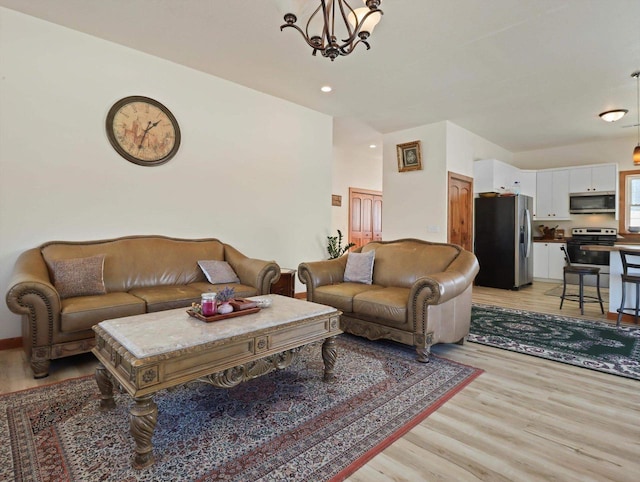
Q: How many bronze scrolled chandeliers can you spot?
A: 1